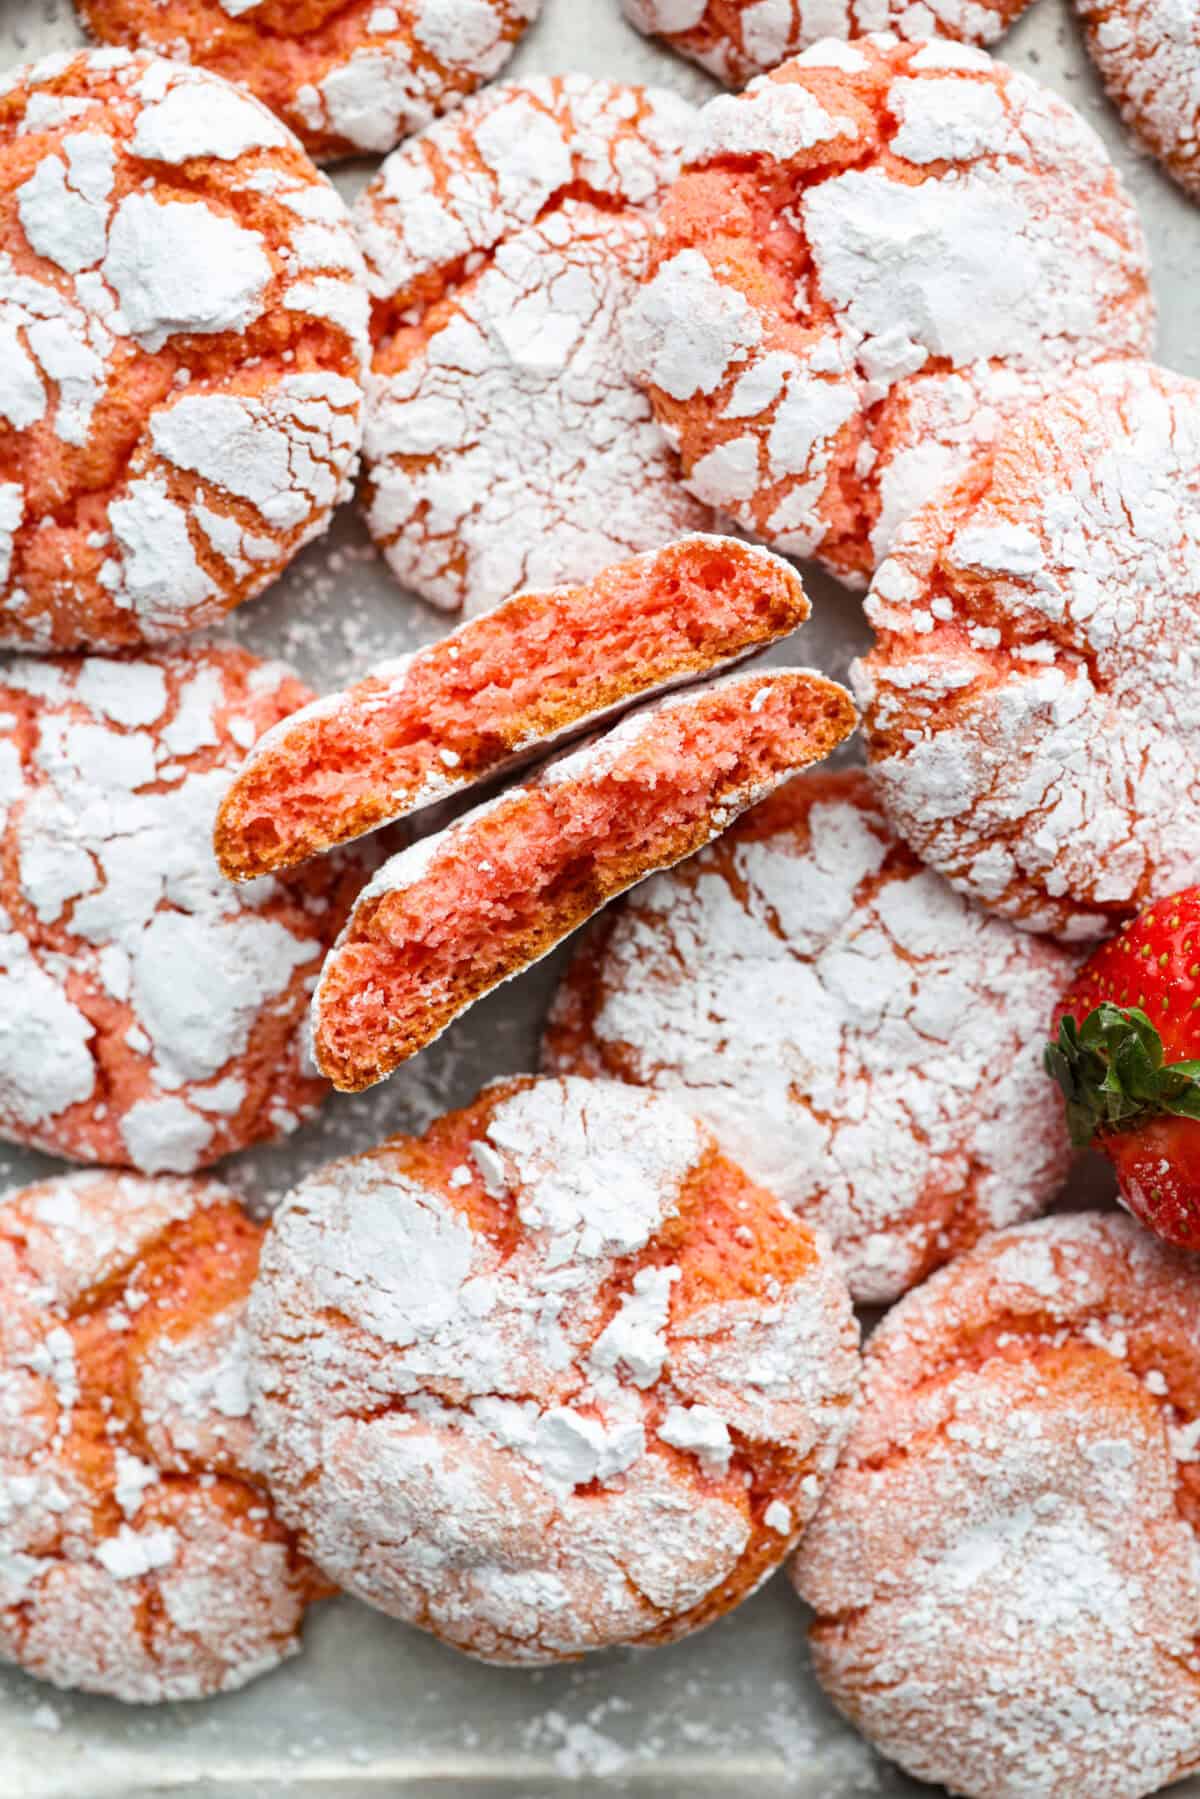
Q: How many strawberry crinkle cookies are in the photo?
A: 13